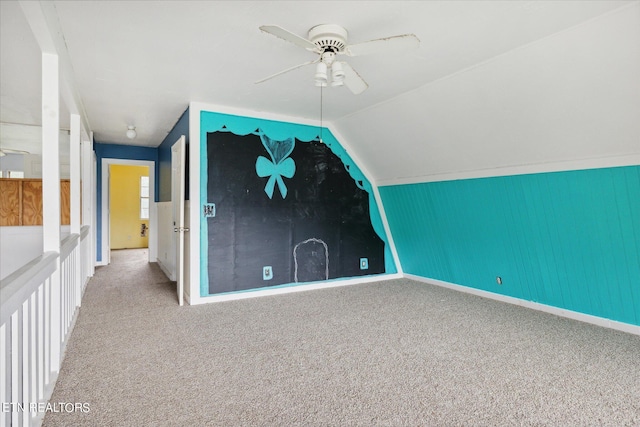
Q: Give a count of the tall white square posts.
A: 3